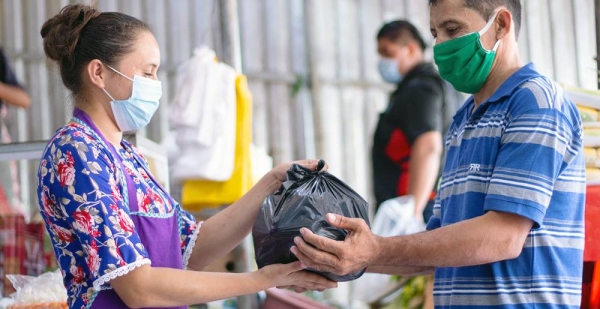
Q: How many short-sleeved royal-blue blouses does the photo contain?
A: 1